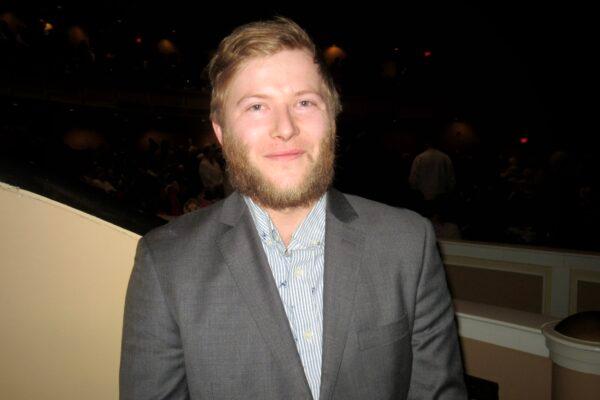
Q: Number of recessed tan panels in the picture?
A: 2